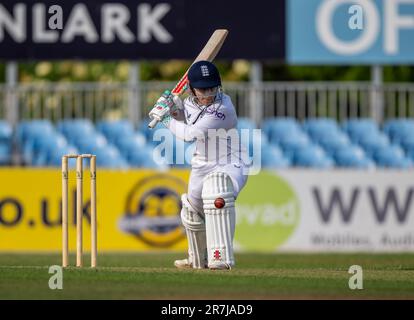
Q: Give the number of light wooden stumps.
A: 3